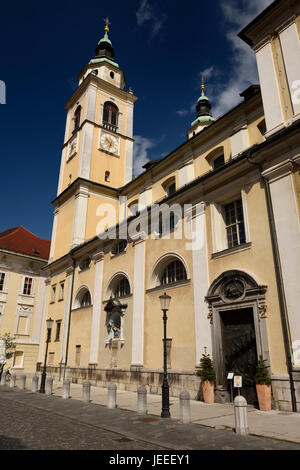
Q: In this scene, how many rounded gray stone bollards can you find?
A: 11